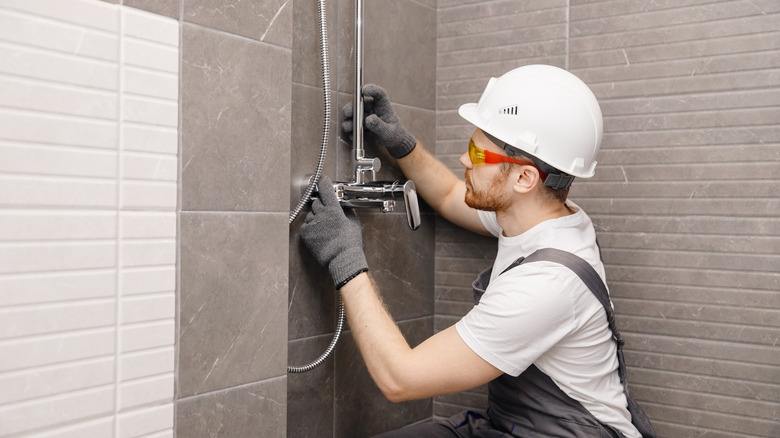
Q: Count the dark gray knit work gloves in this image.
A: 2